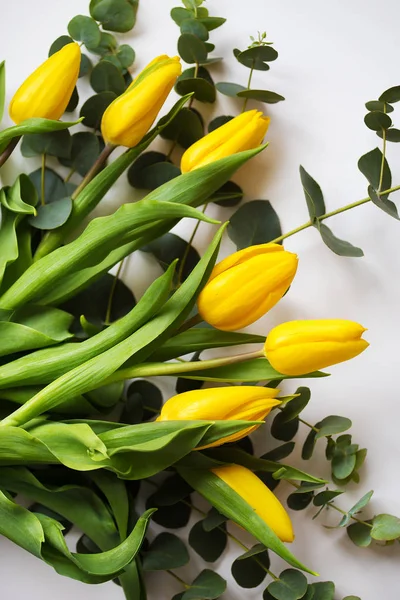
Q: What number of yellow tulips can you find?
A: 7